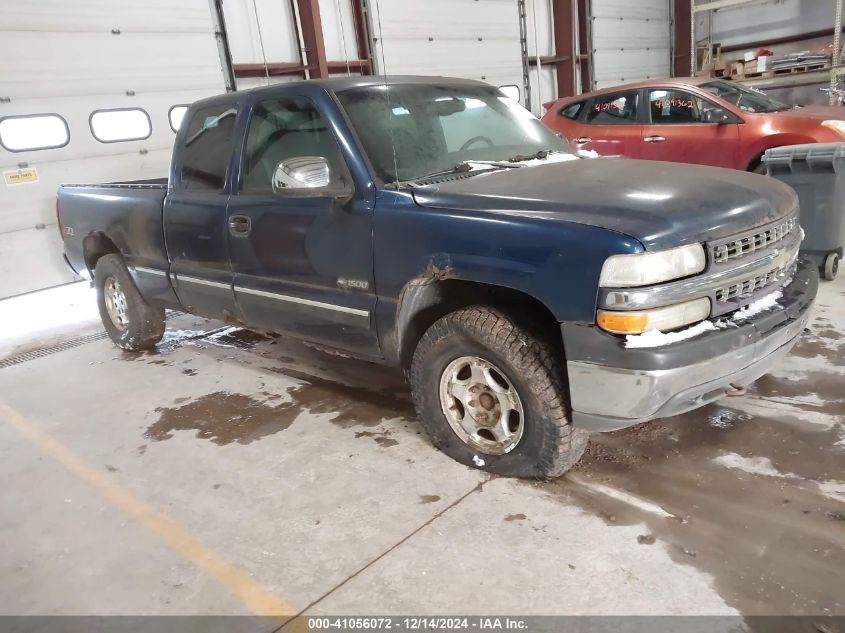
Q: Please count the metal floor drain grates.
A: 1